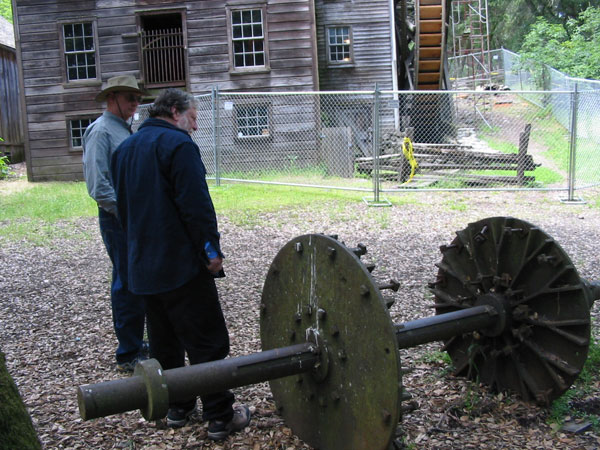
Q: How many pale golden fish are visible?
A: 0